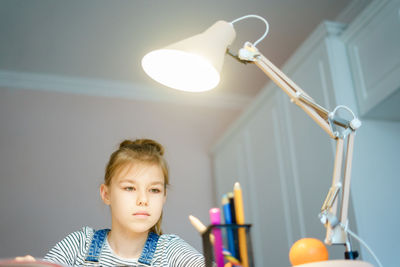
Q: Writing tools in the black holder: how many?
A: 5